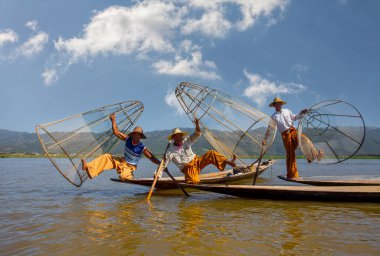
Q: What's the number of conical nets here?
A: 3